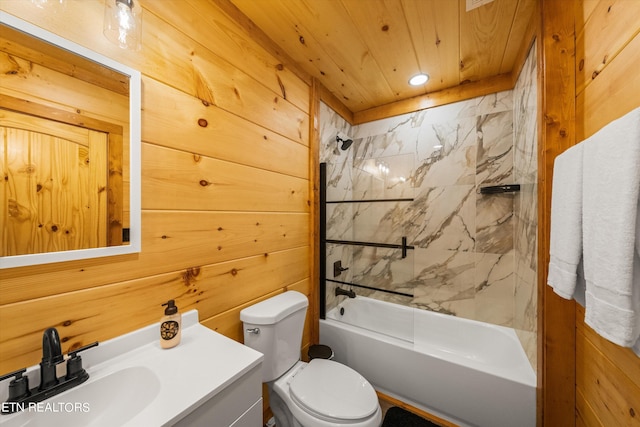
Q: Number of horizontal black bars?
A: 3